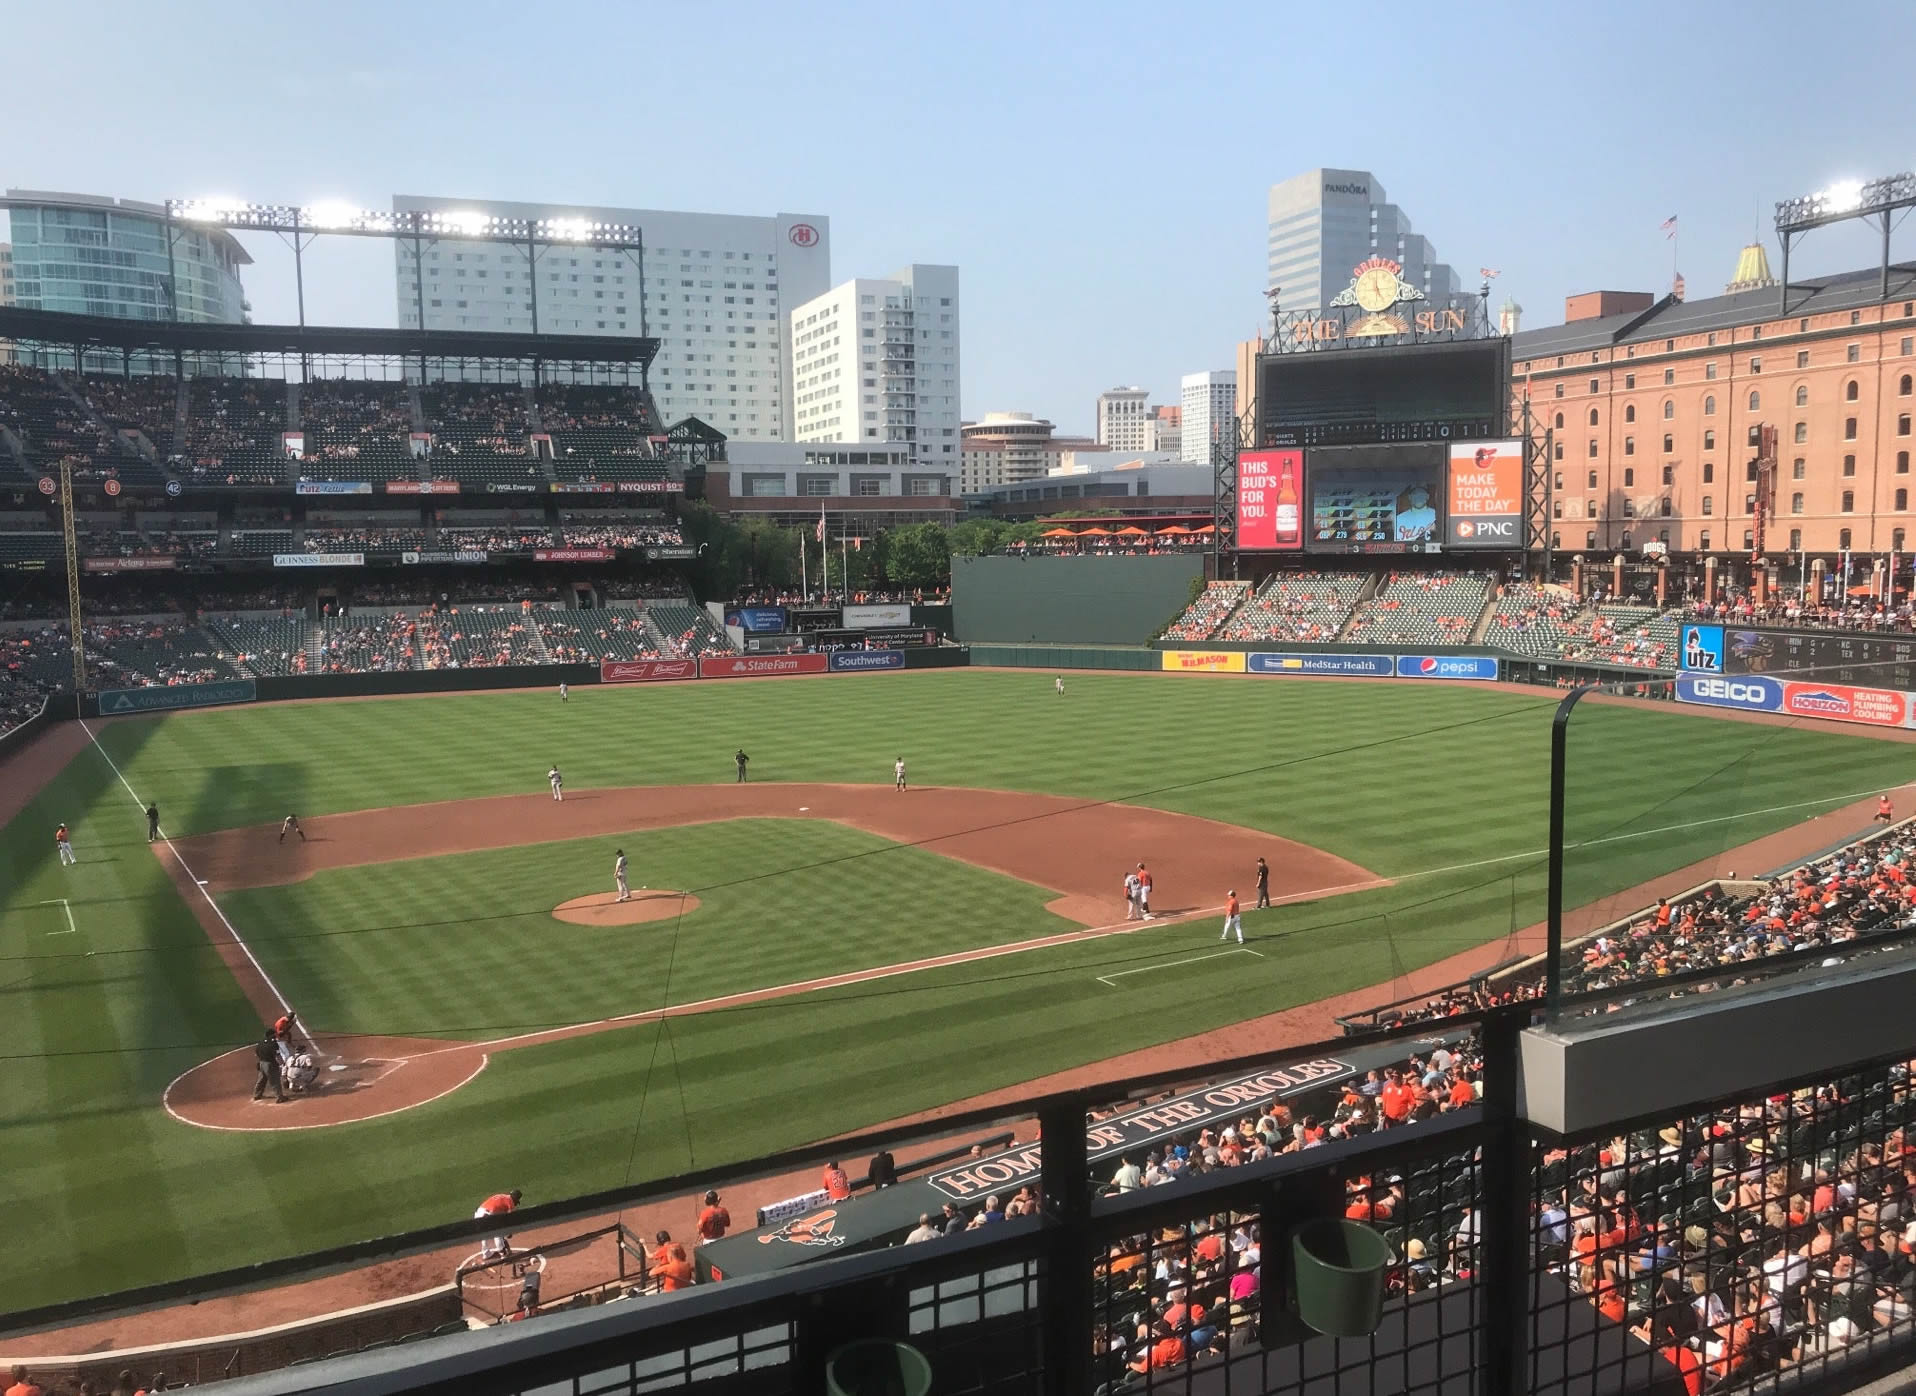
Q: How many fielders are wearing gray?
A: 8